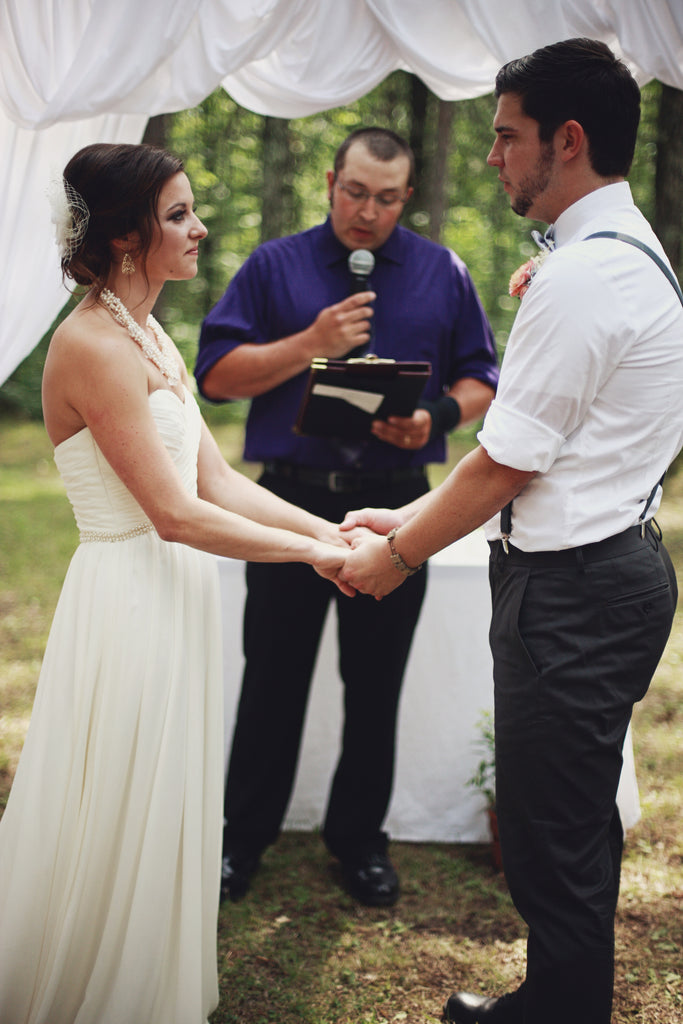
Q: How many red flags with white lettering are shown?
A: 0